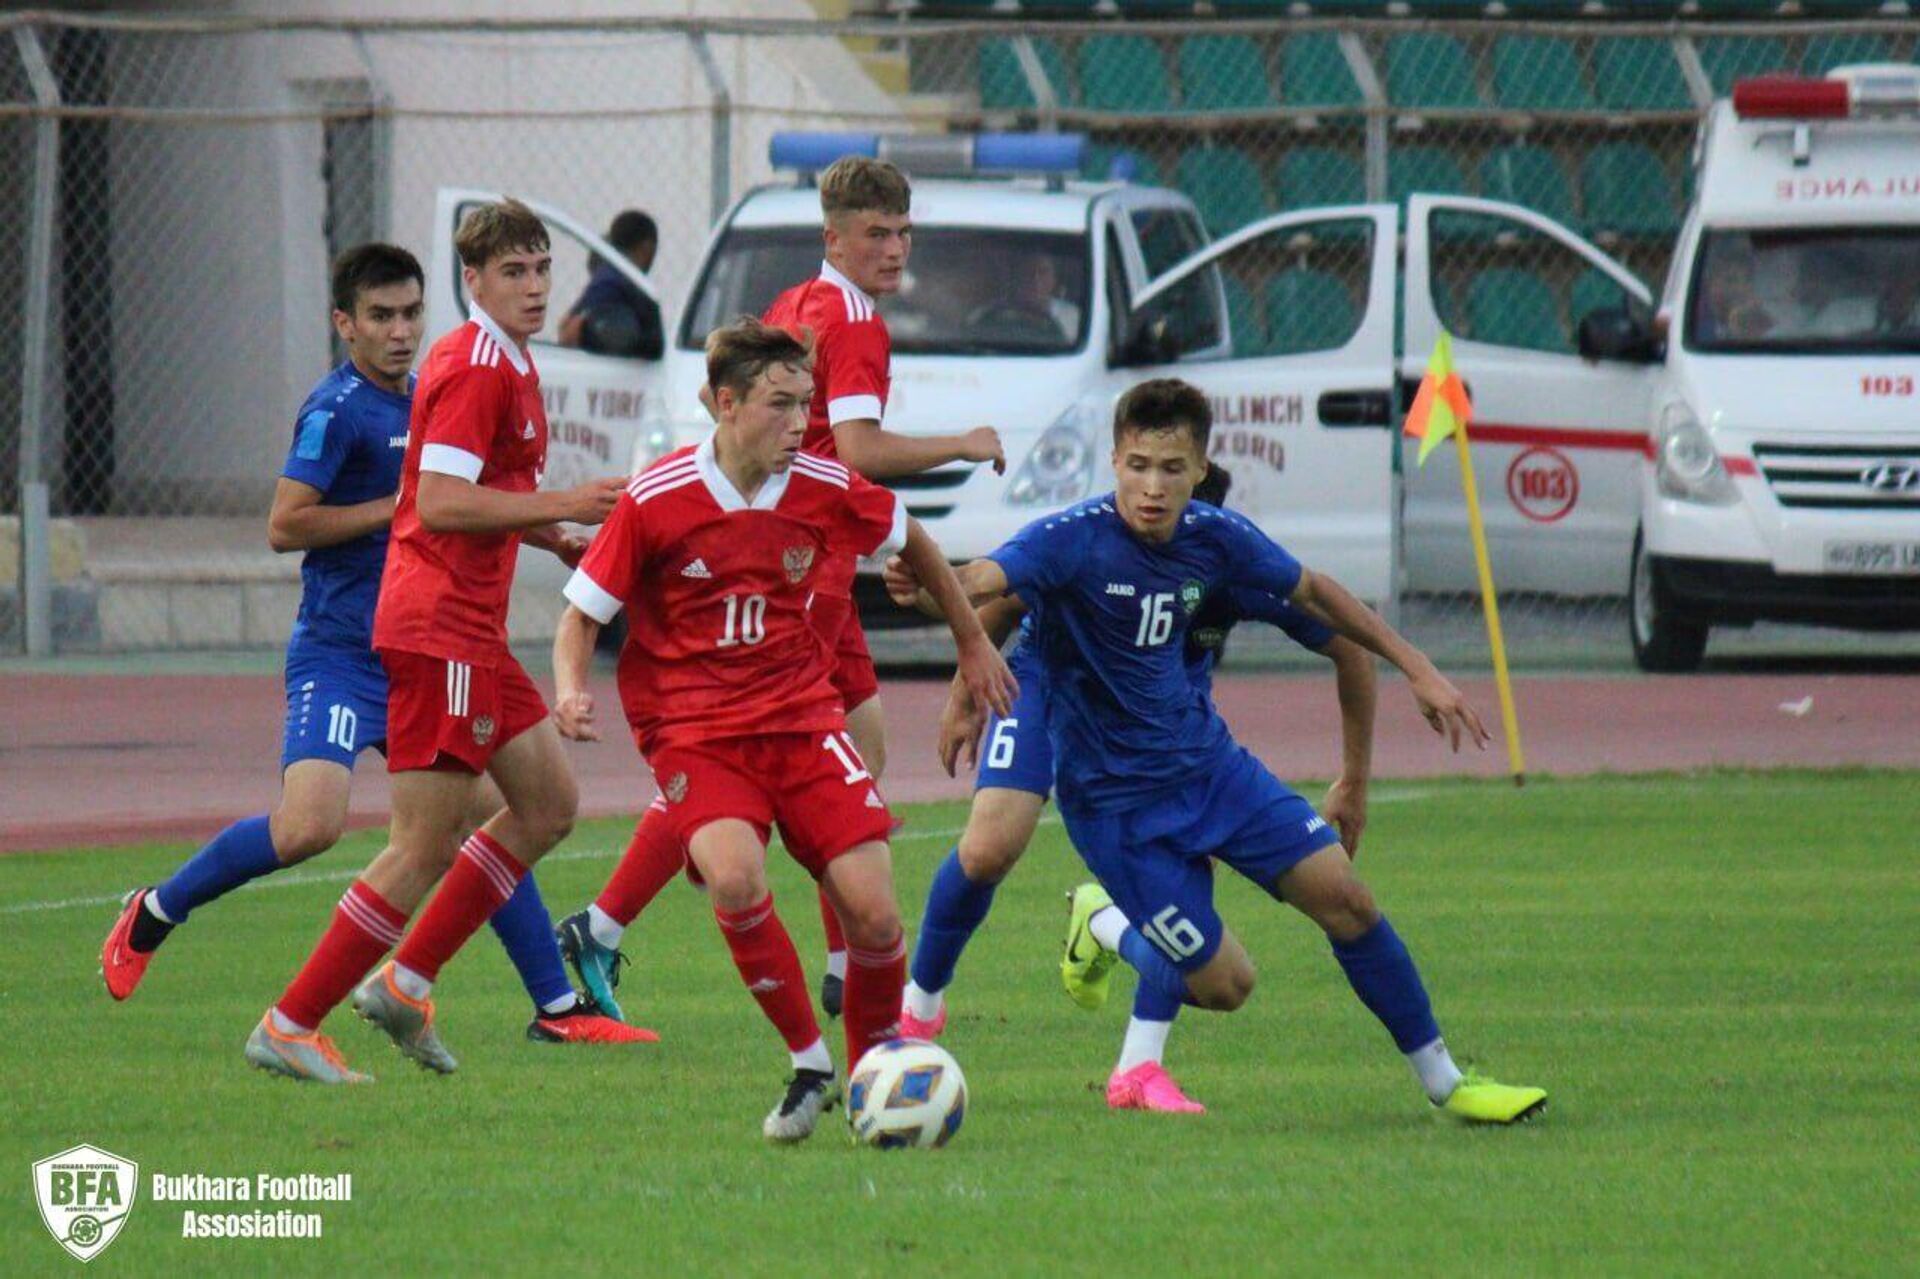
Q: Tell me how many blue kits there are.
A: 3